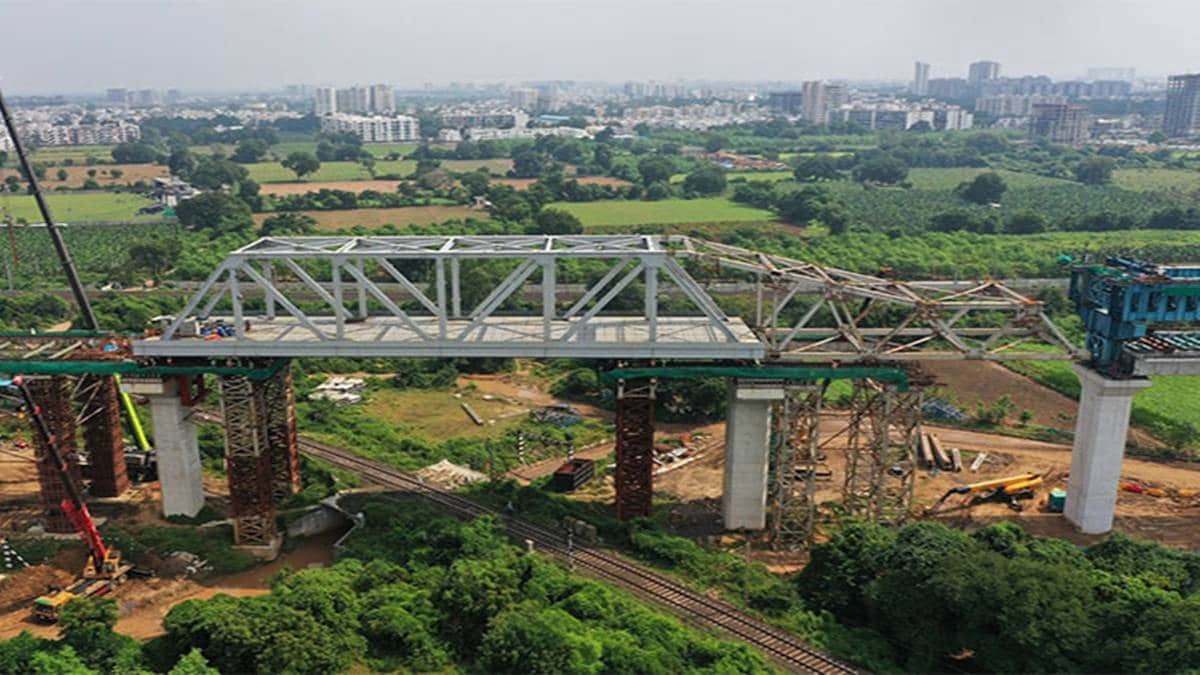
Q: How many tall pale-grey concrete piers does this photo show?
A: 3